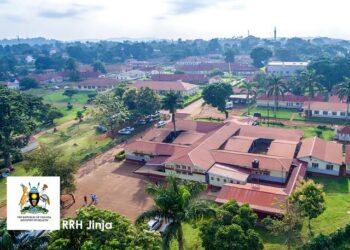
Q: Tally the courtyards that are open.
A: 2